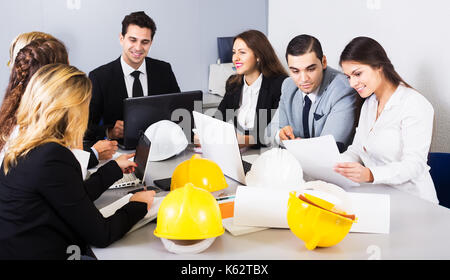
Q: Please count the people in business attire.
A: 7